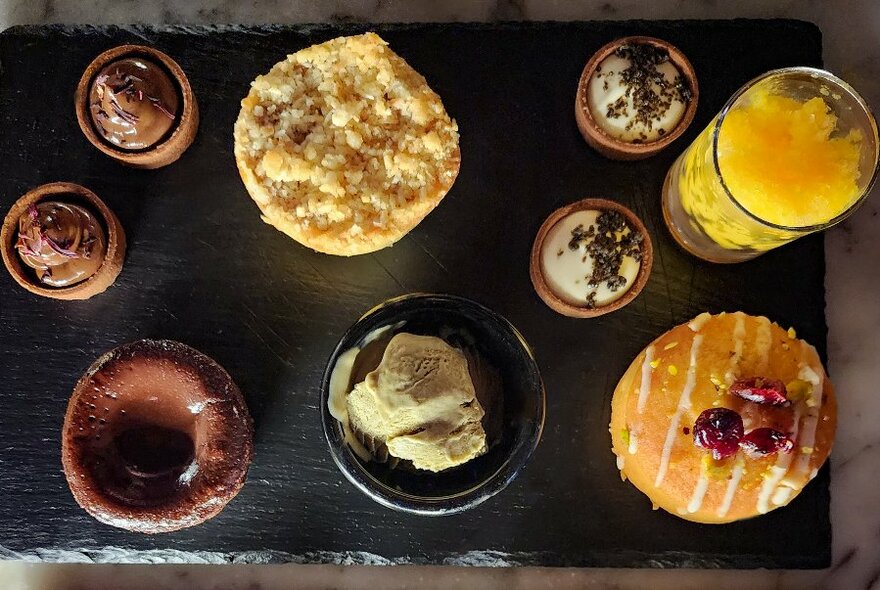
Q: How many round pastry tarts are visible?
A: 4